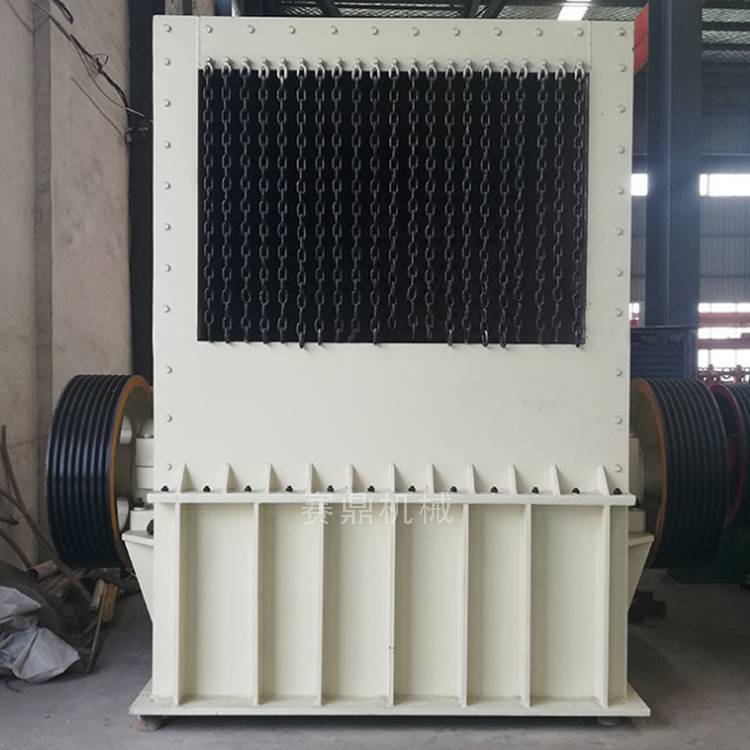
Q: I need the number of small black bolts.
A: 12